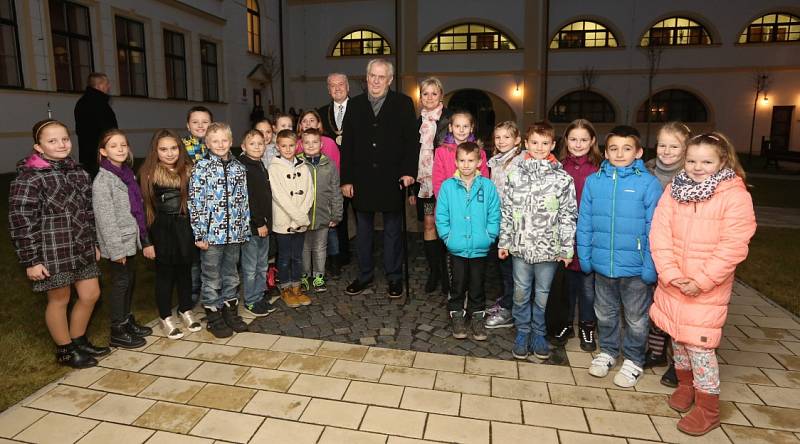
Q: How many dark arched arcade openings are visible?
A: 3